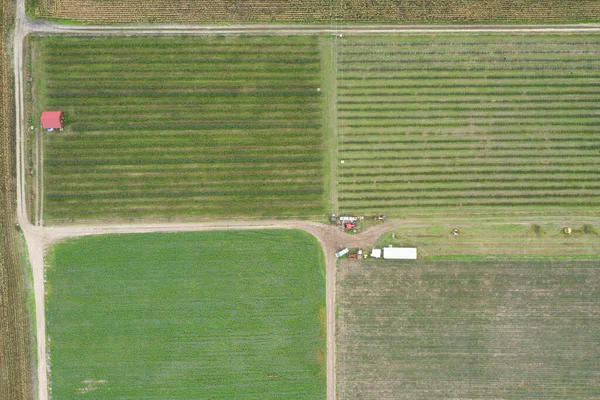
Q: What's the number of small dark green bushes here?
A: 2